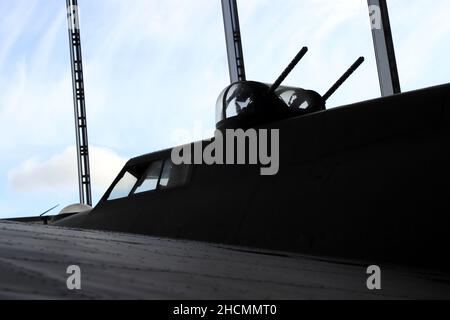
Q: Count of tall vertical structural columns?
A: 3